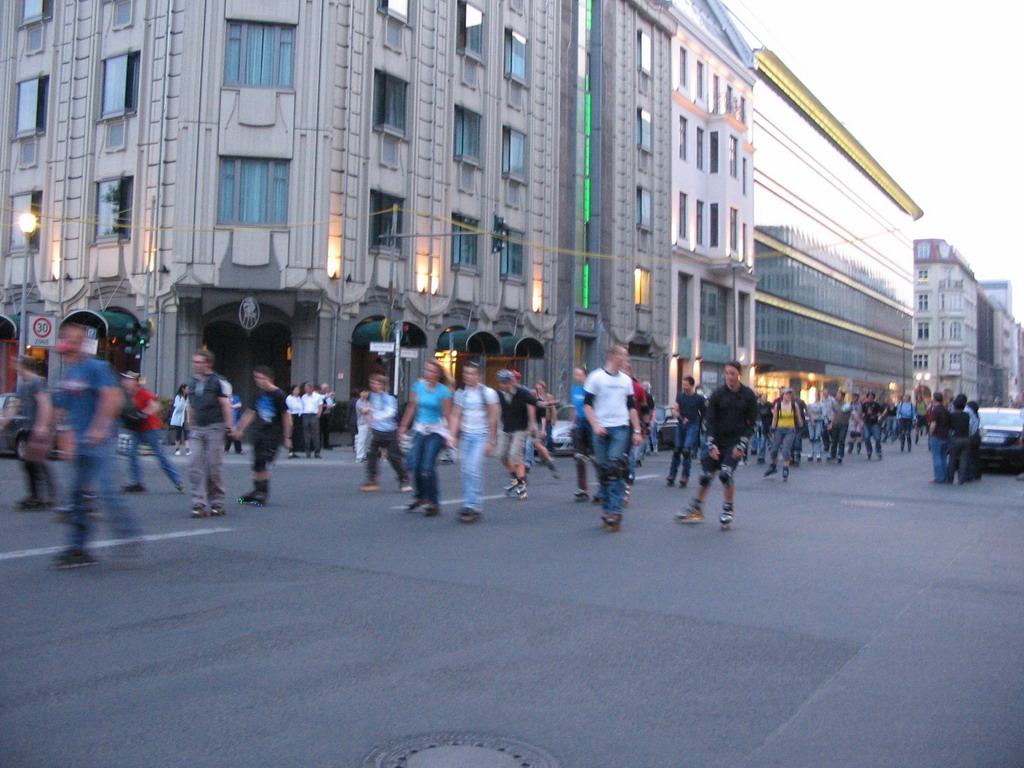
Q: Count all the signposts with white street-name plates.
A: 1